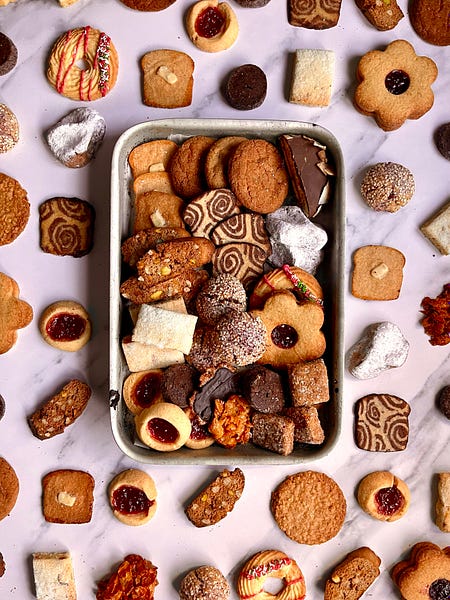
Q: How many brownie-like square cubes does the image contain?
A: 3